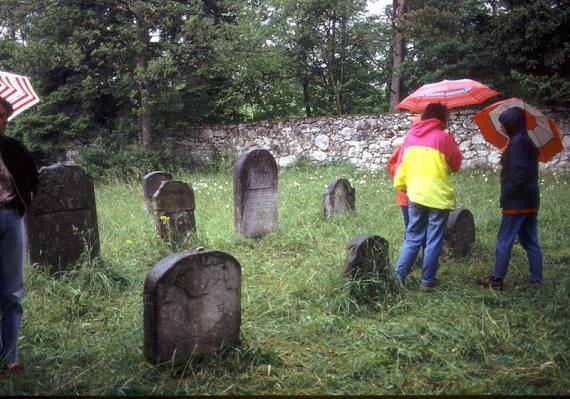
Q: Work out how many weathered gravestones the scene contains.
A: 8